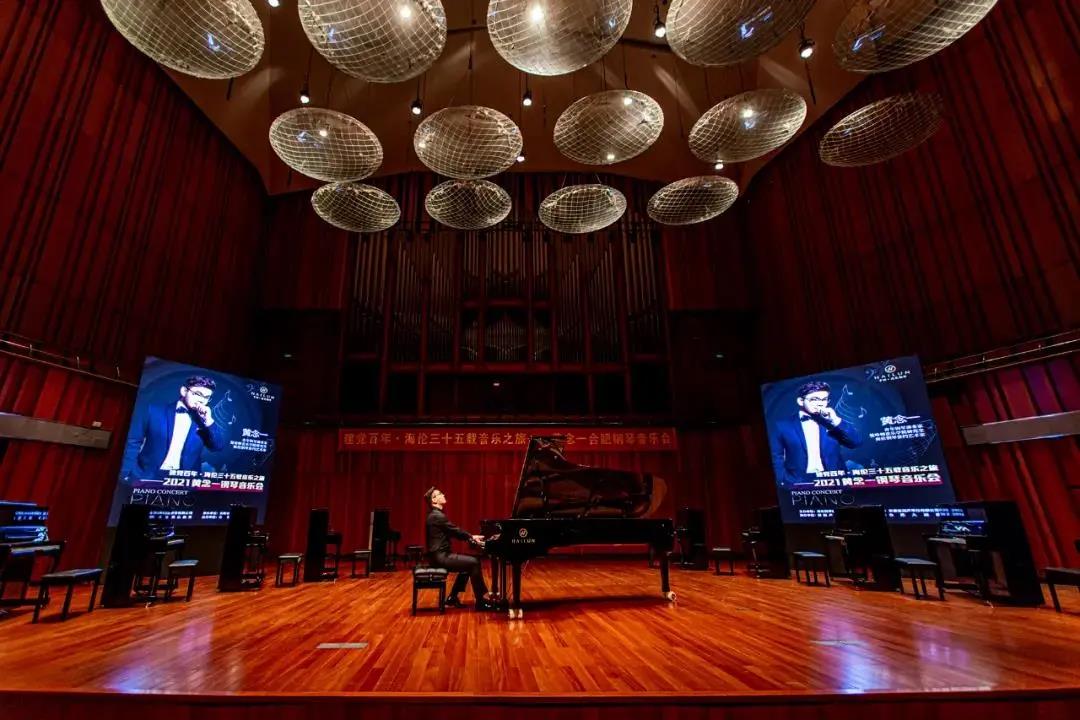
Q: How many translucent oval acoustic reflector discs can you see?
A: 14